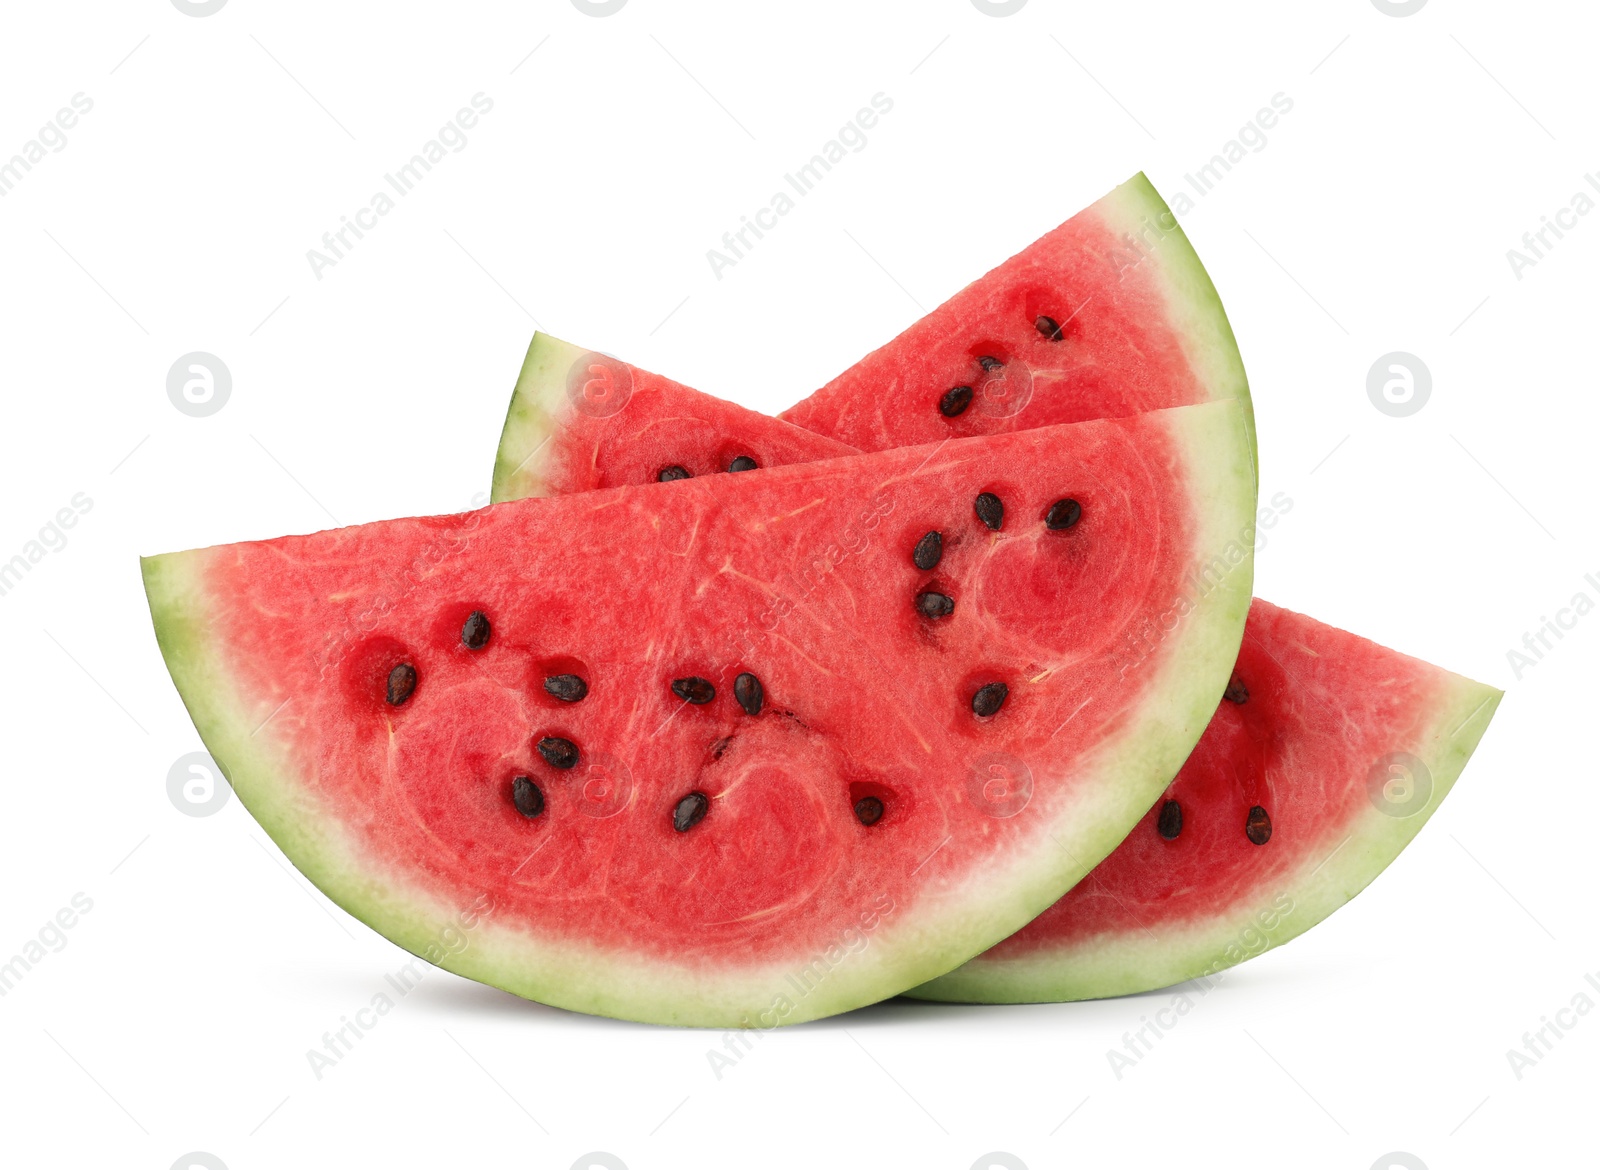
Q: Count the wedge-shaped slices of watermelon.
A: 3